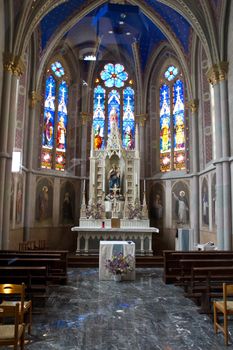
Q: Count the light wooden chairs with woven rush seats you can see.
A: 3